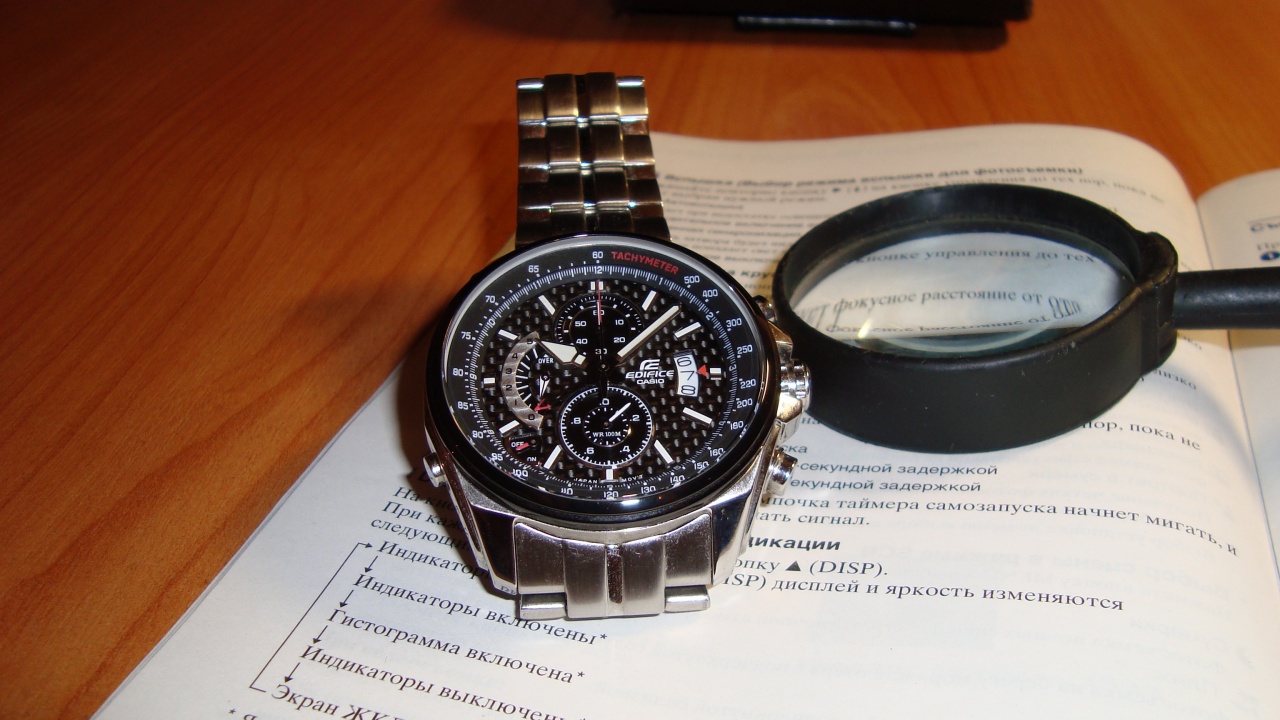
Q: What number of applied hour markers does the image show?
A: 12